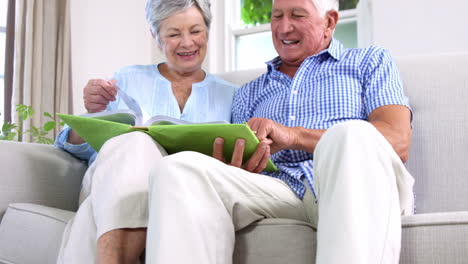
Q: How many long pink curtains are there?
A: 0